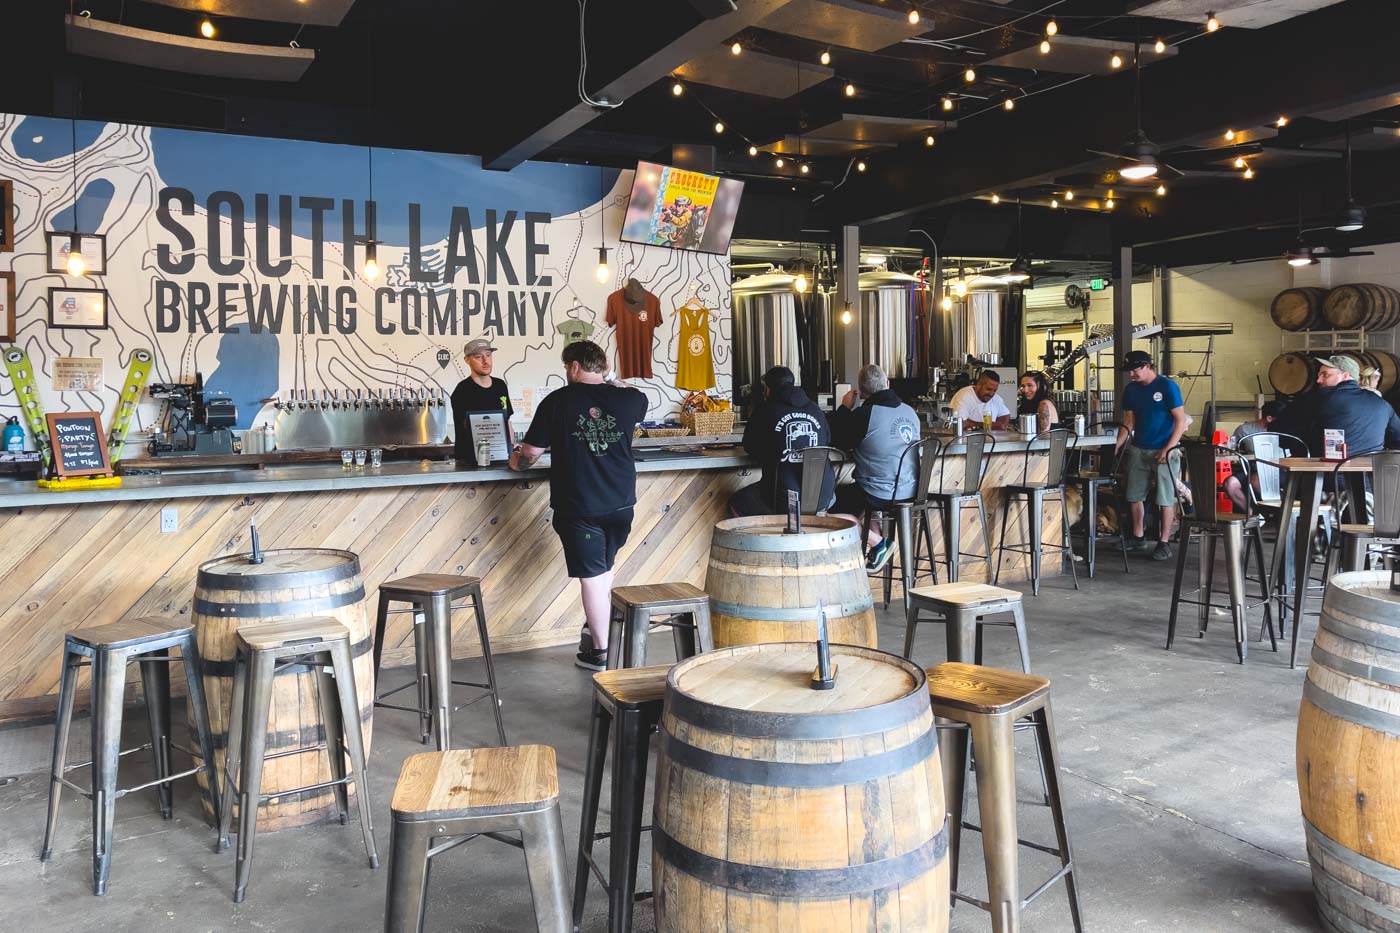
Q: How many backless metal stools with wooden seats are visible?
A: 8